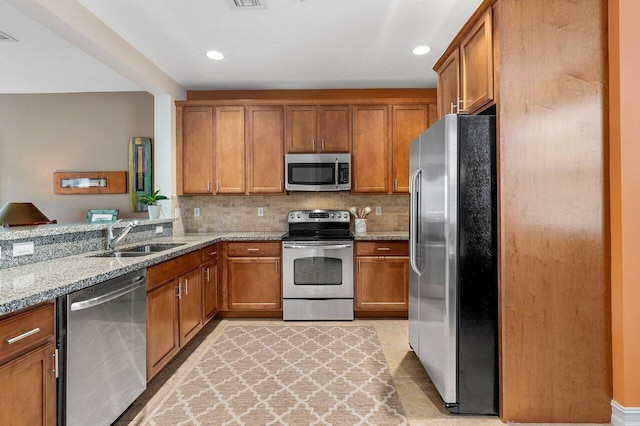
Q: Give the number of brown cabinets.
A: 15